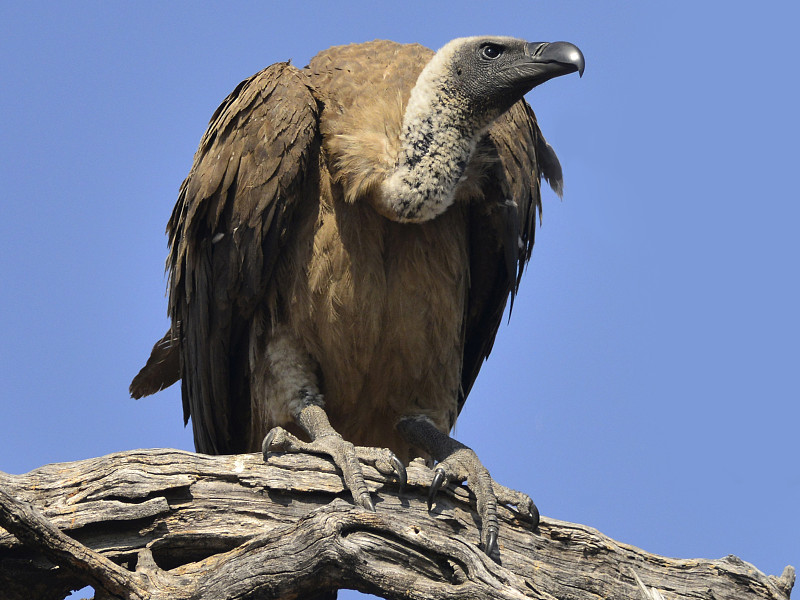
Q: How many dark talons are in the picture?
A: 6